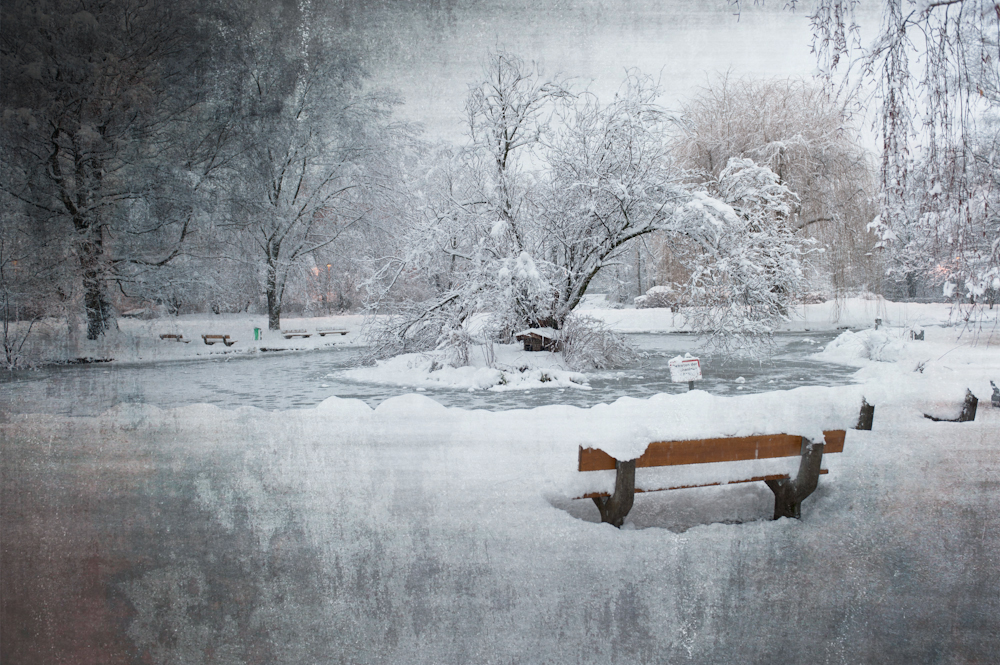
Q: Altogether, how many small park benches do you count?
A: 4